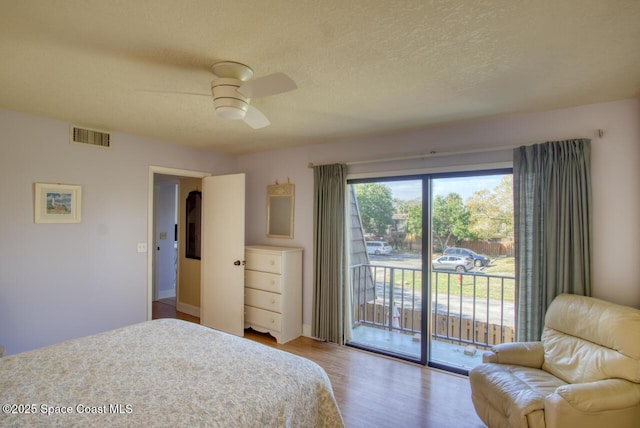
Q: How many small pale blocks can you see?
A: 2